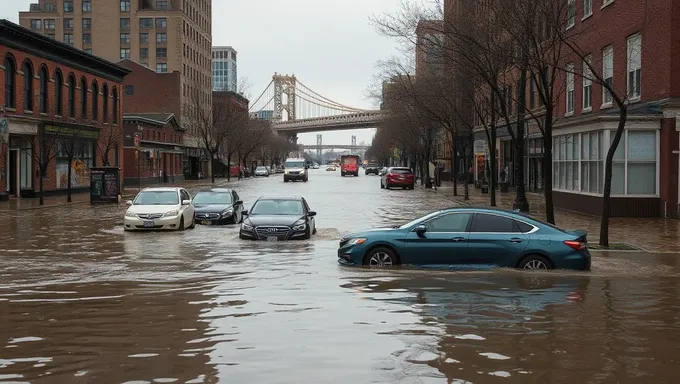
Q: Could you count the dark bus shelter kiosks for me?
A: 1